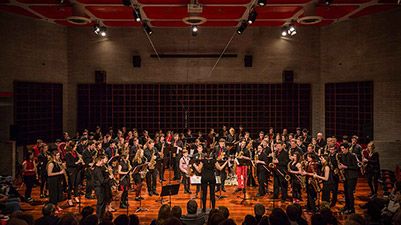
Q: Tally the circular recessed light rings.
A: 3